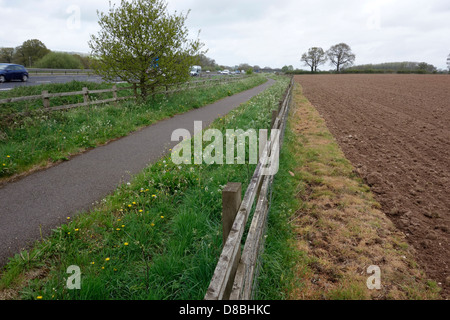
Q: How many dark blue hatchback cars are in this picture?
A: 1